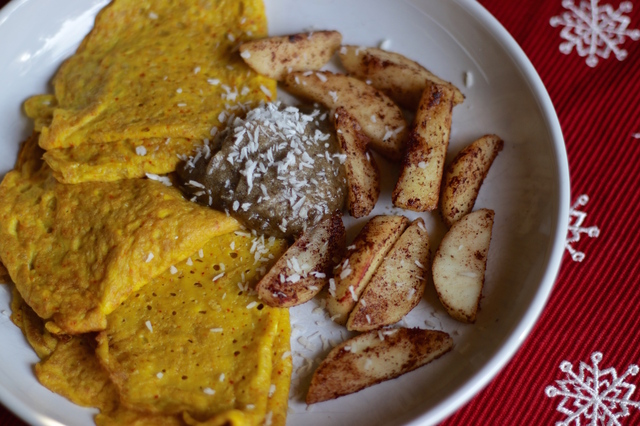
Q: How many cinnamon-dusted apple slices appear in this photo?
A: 11